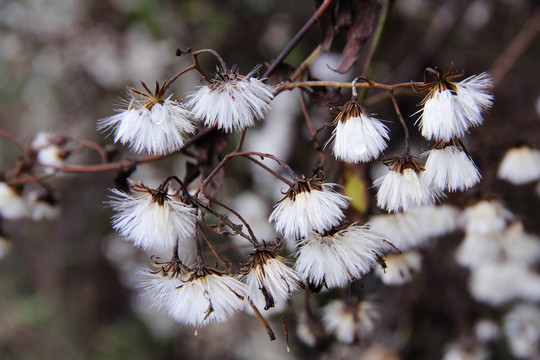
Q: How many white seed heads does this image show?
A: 12